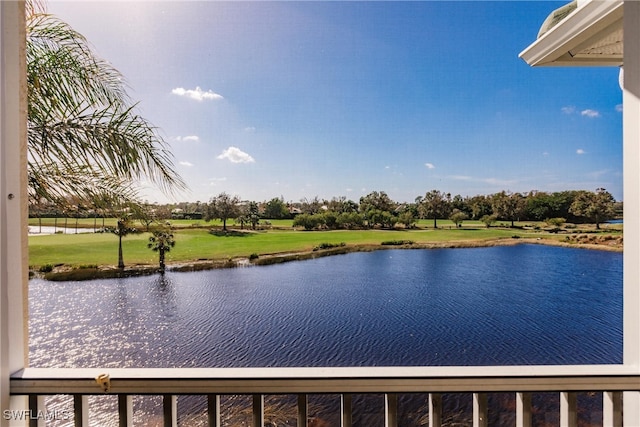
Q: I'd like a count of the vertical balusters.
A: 14